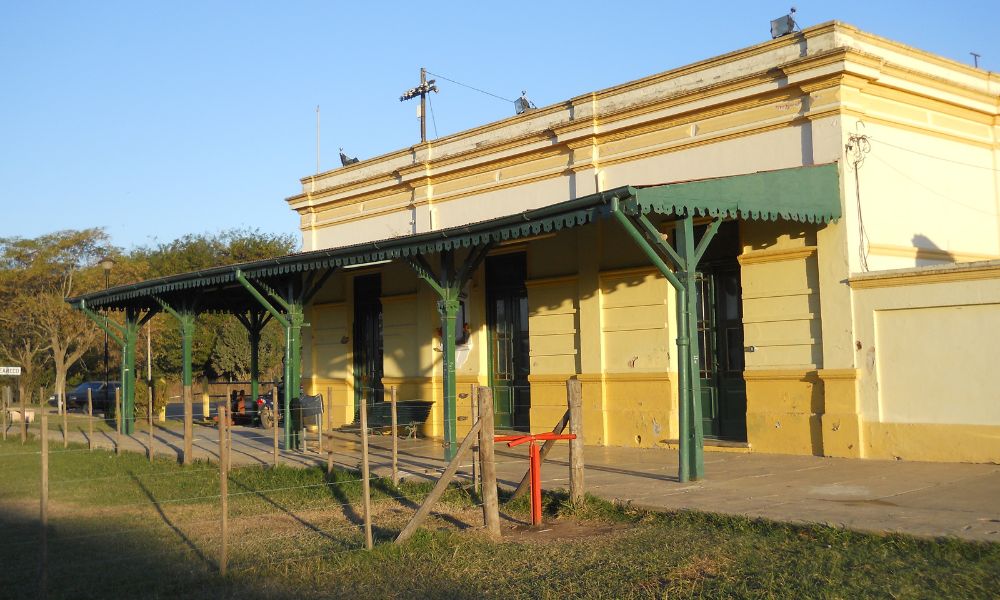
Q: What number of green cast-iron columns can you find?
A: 6